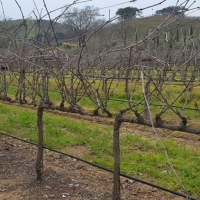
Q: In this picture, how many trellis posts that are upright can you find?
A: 2